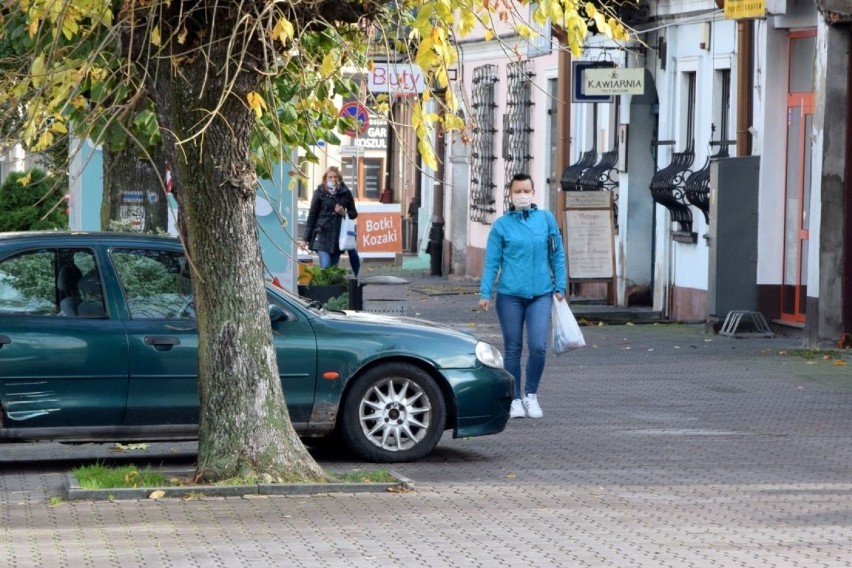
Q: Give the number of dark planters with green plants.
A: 1